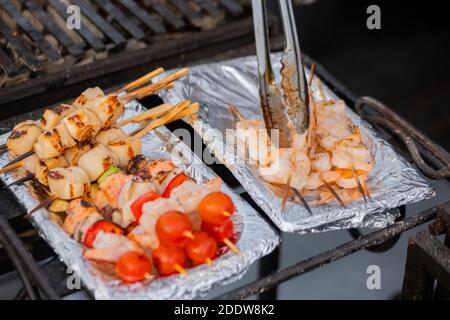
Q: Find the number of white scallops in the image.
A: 12